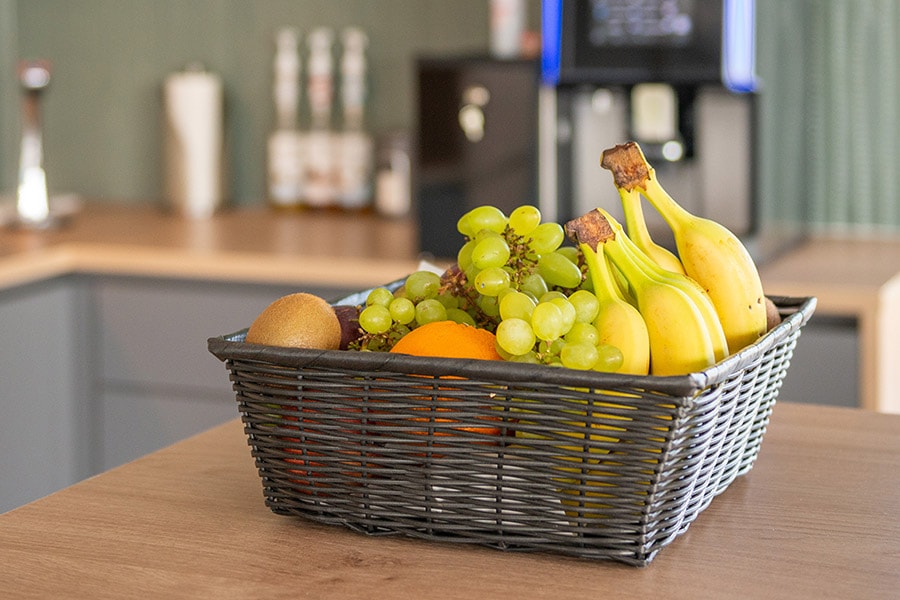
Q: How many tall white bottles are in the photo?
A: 3